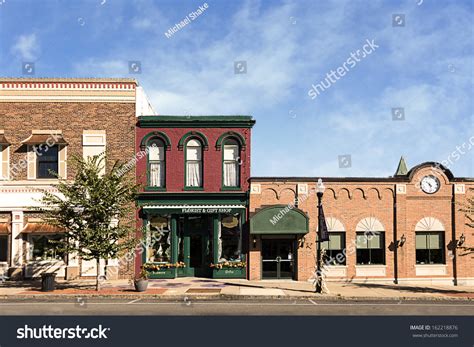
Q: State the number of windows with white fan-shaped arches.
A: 3